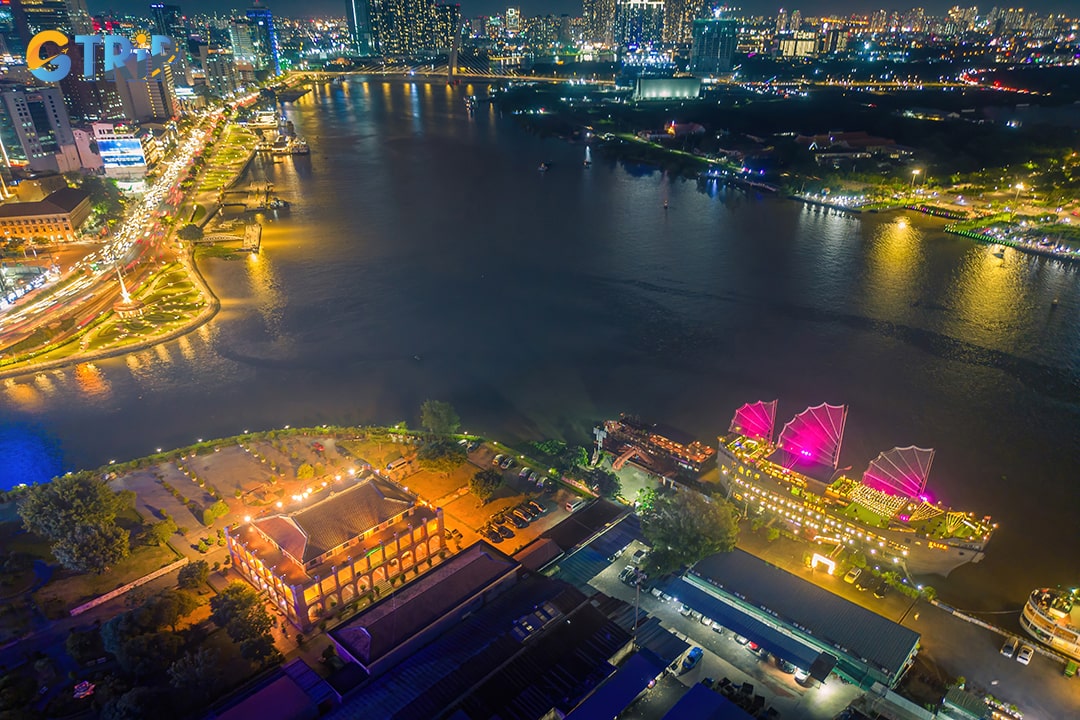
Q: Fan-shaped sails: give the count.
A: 3